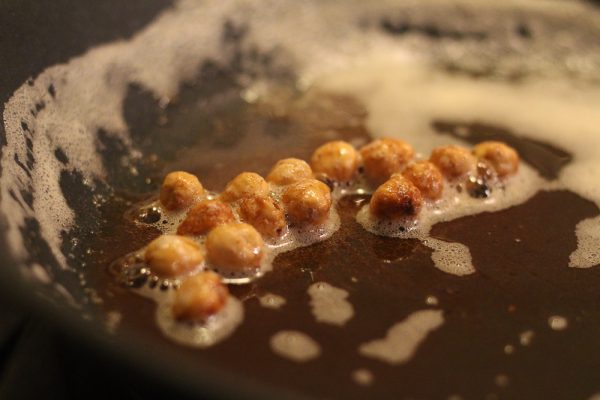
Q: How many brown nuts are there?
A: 15